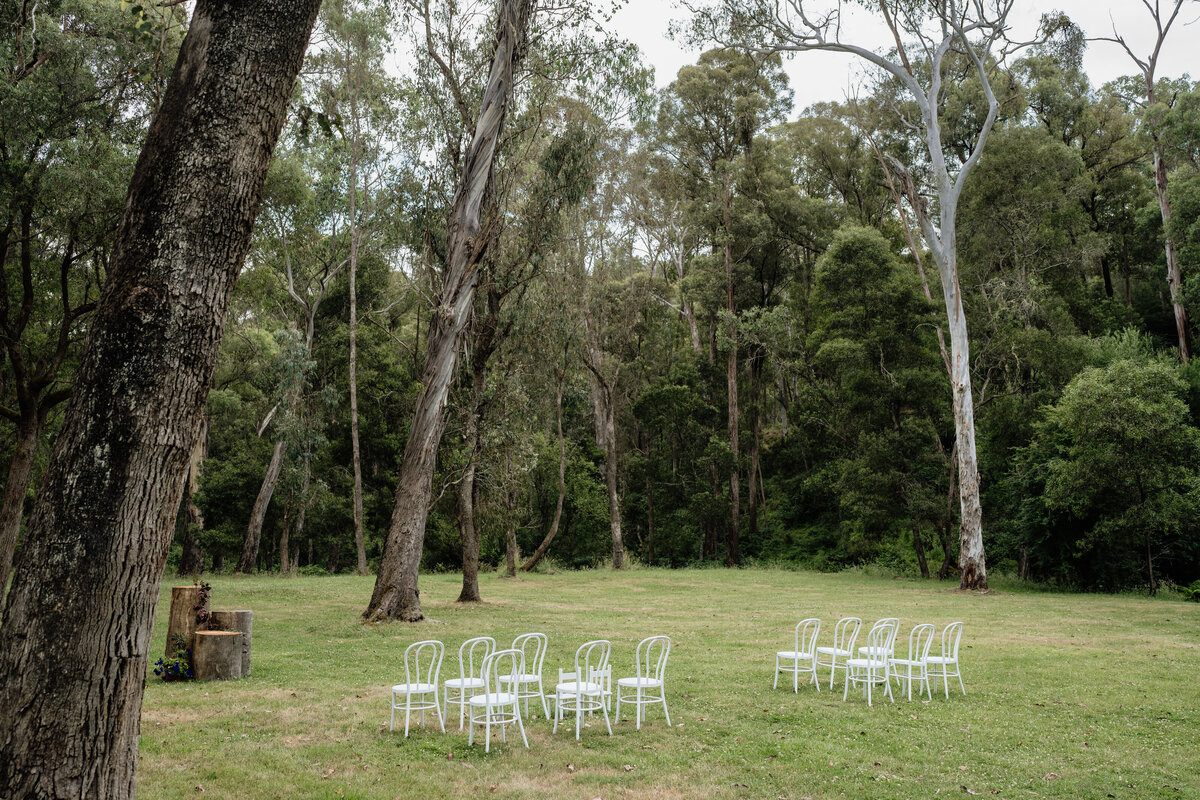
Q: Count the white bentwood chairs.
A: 12